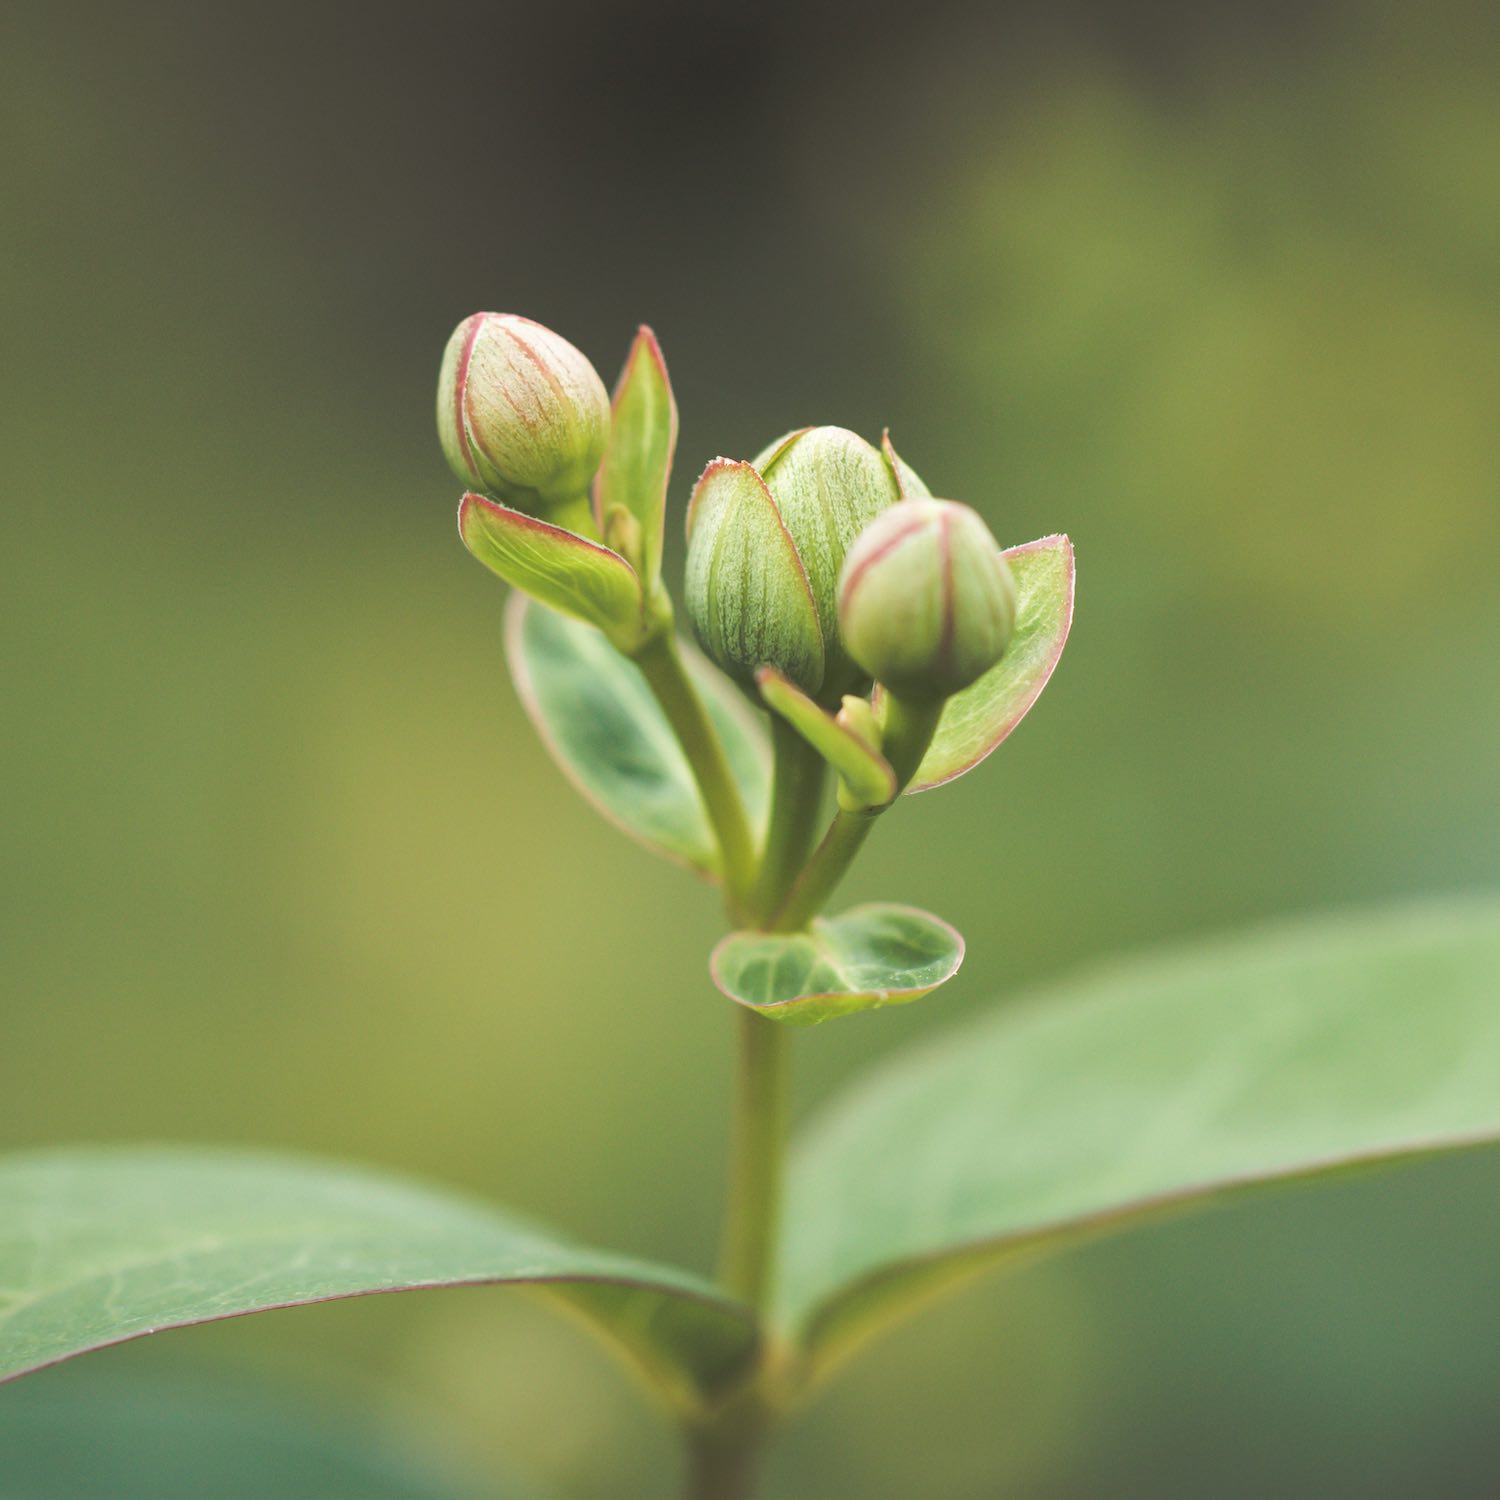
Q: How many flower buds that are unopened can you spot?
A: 3